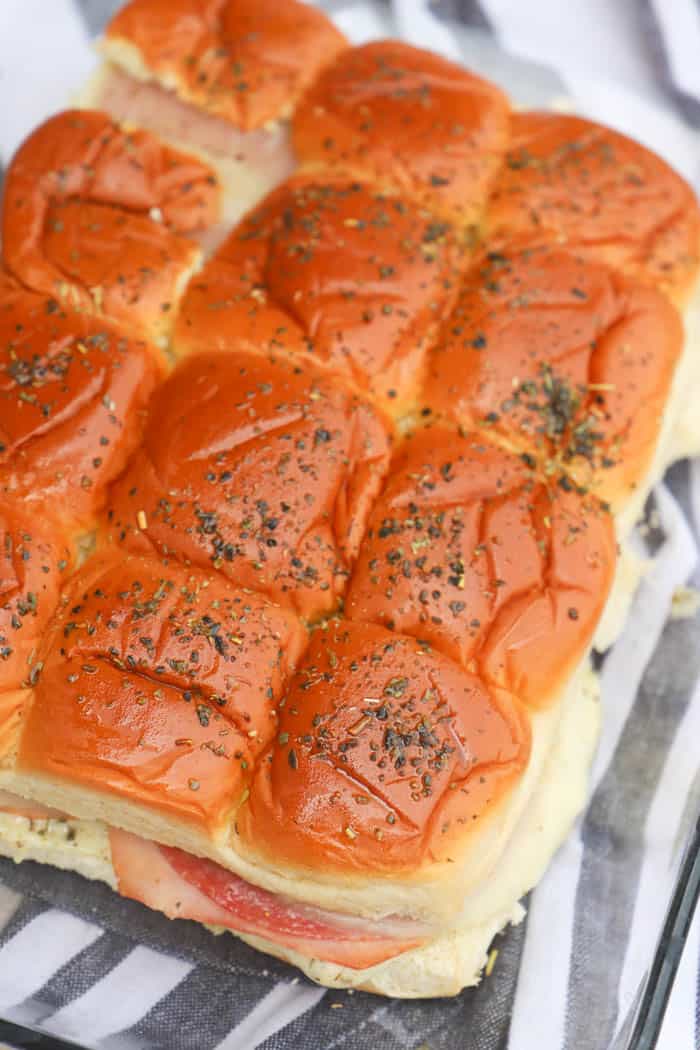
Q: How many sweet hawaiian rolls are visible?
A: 12